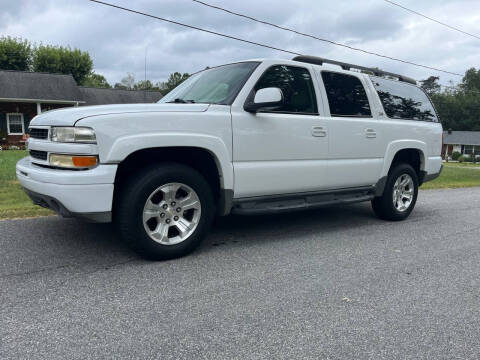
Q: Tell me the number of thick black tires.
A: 2